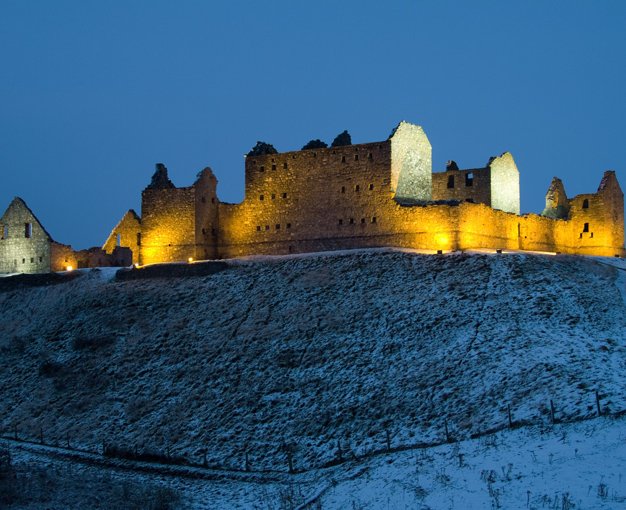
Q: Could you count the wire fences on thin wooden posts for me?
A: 1